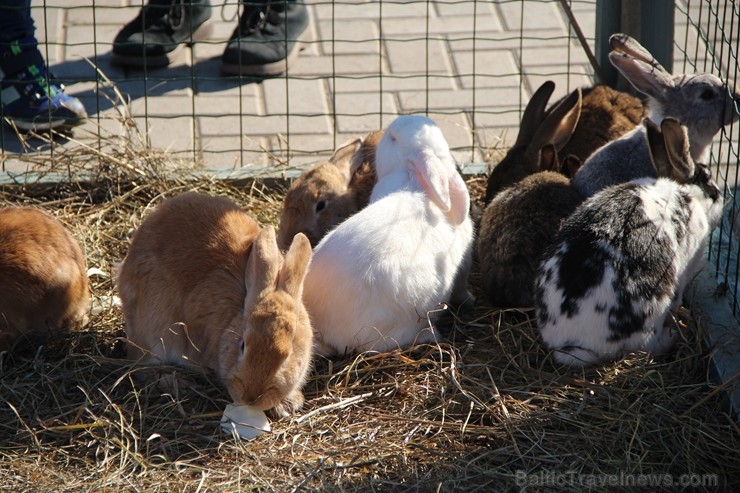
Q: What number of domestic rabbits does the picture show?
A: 8